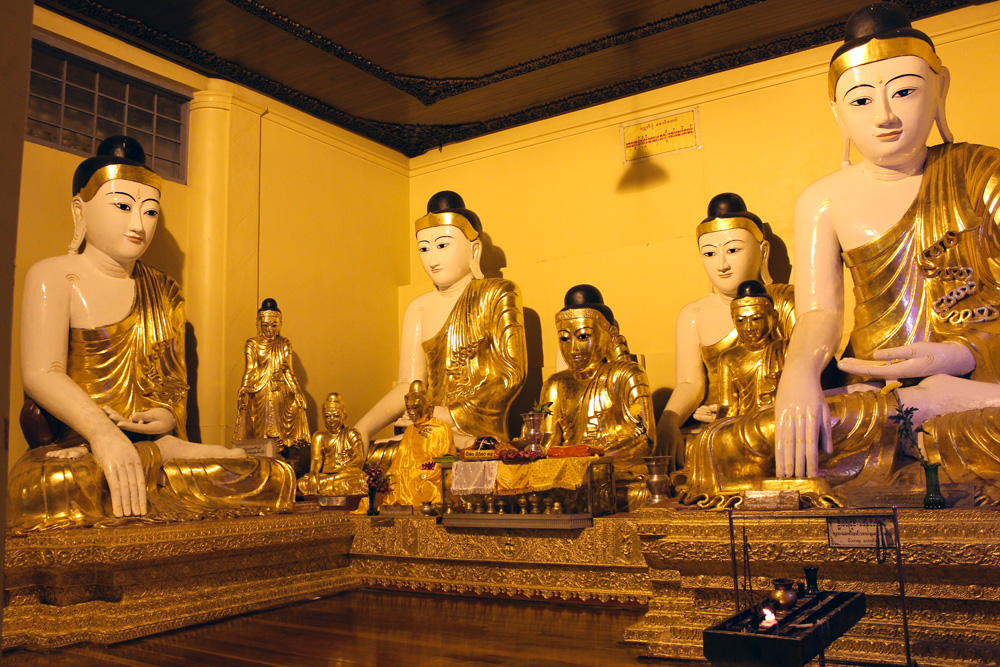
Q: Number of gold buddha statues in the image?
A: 5